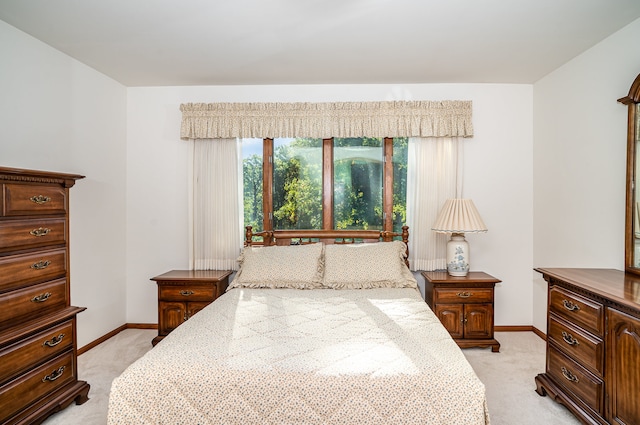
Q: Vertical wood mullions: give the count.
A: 3